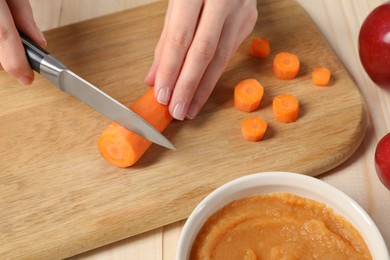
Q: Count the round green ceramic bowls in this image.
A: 0